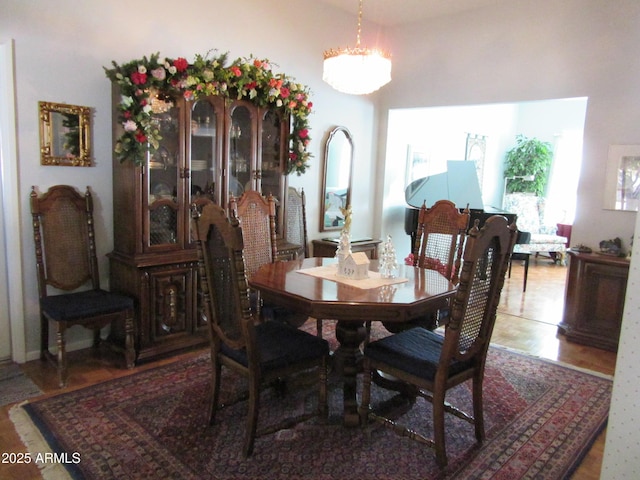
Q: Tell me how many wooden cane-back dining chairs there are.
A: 6